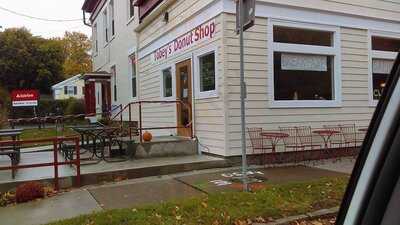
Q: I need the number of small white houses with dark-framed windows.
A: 1